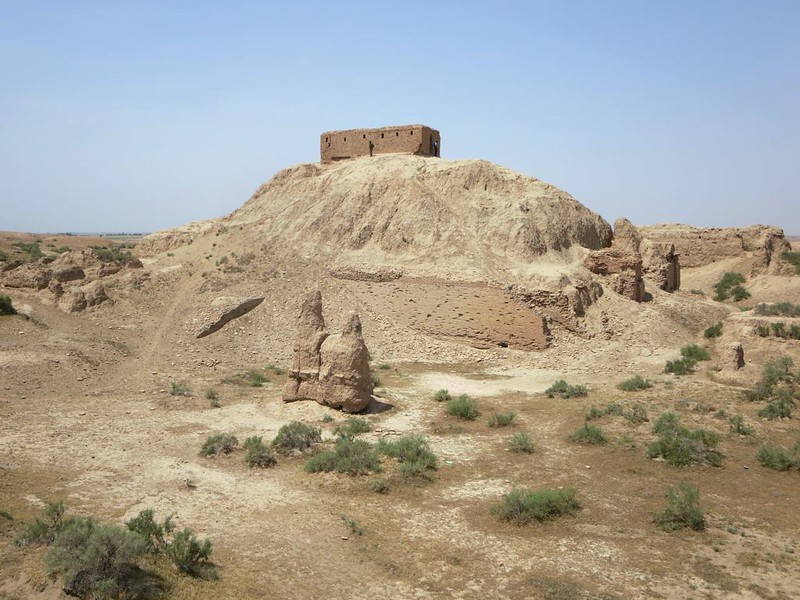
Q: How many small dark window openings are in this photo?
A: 6